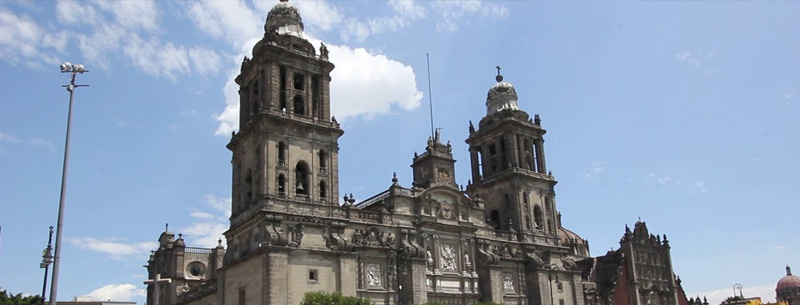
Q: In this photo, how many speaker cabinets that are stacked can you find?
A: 0